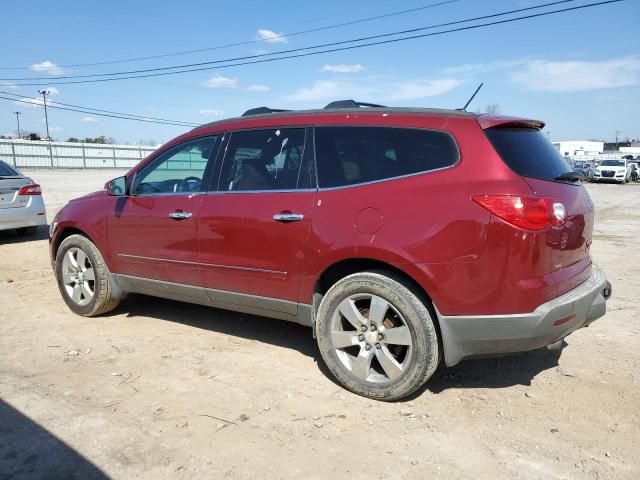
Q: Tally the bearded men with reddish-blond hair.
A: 0